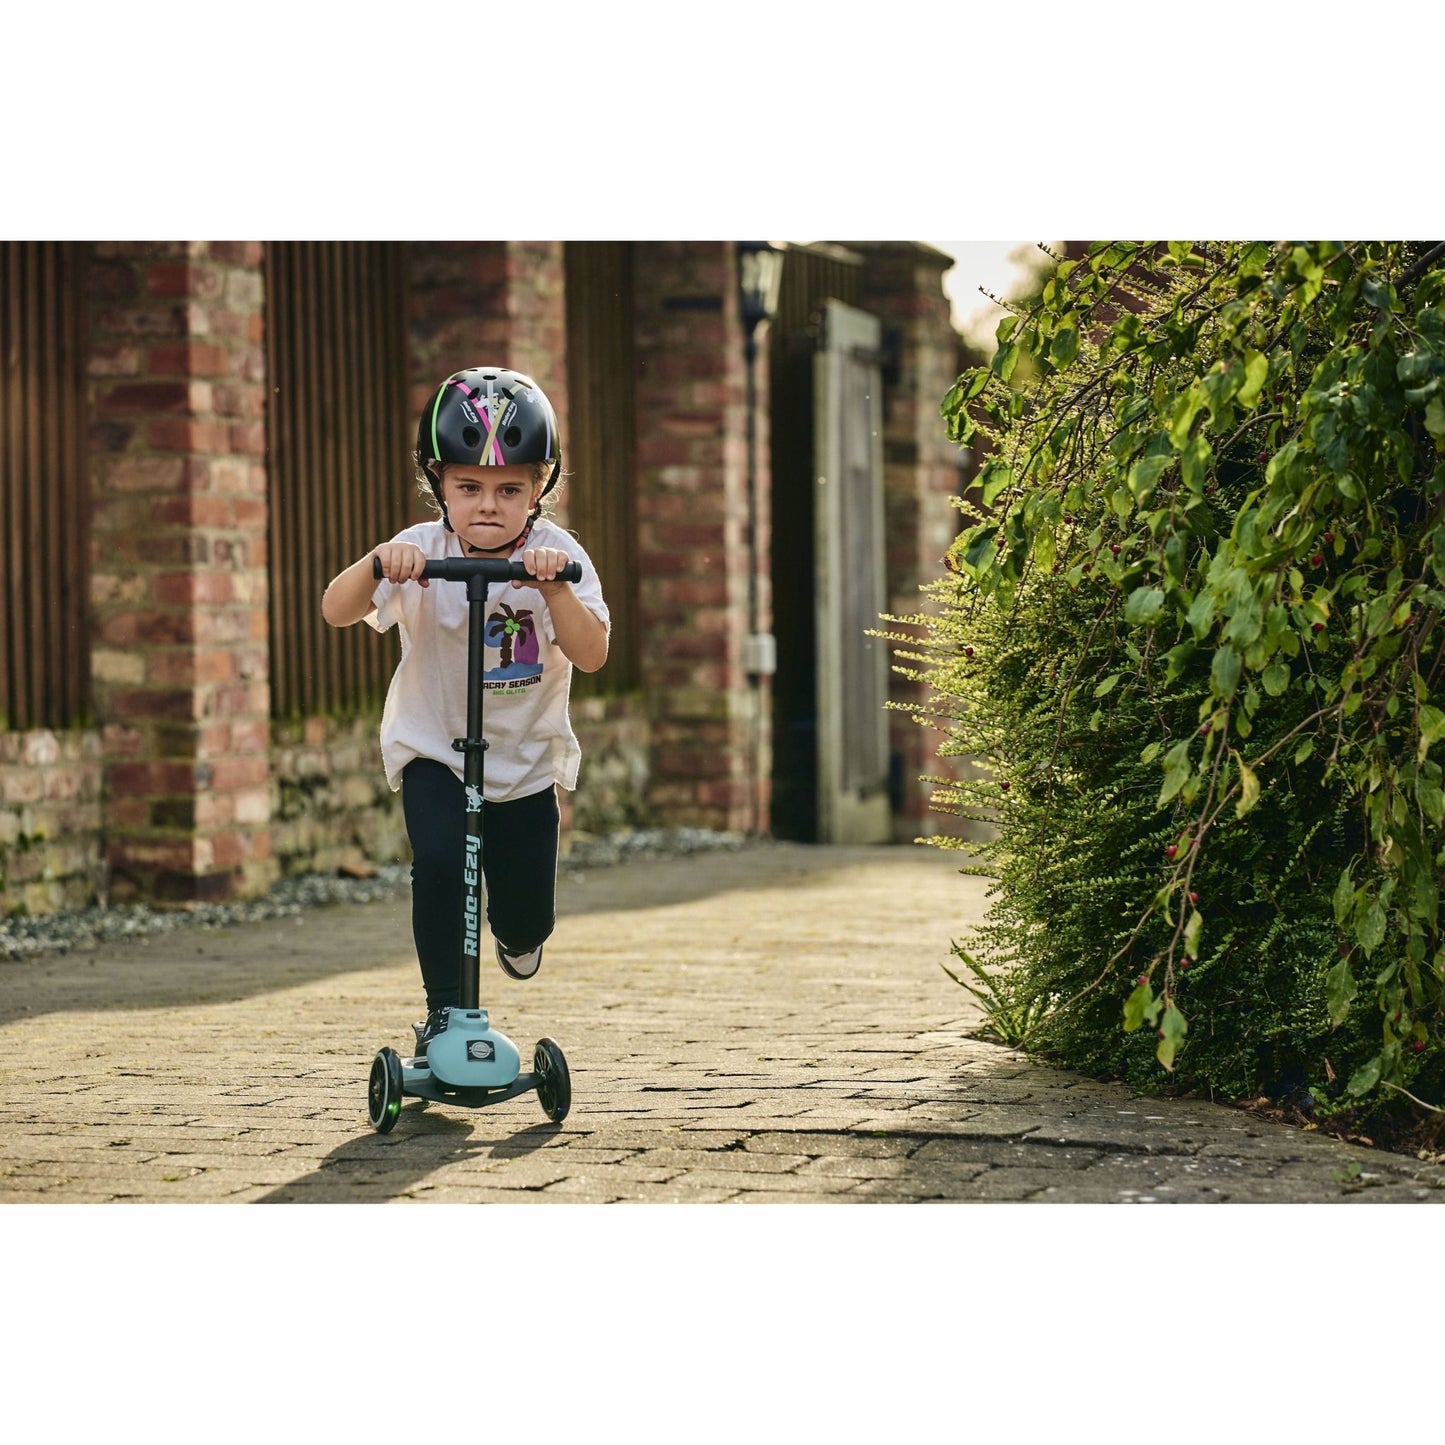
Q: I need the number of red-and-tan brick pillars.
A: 4